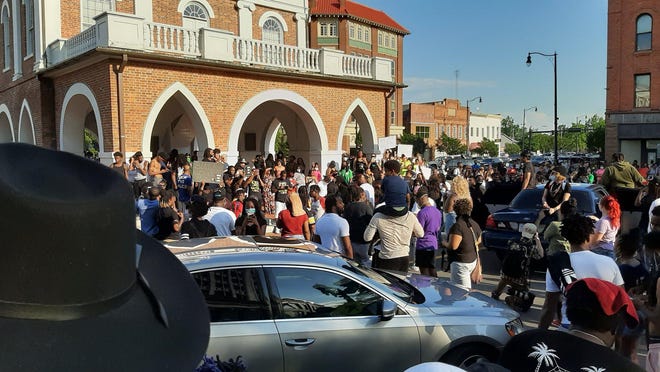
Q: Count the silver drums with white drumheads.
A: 0